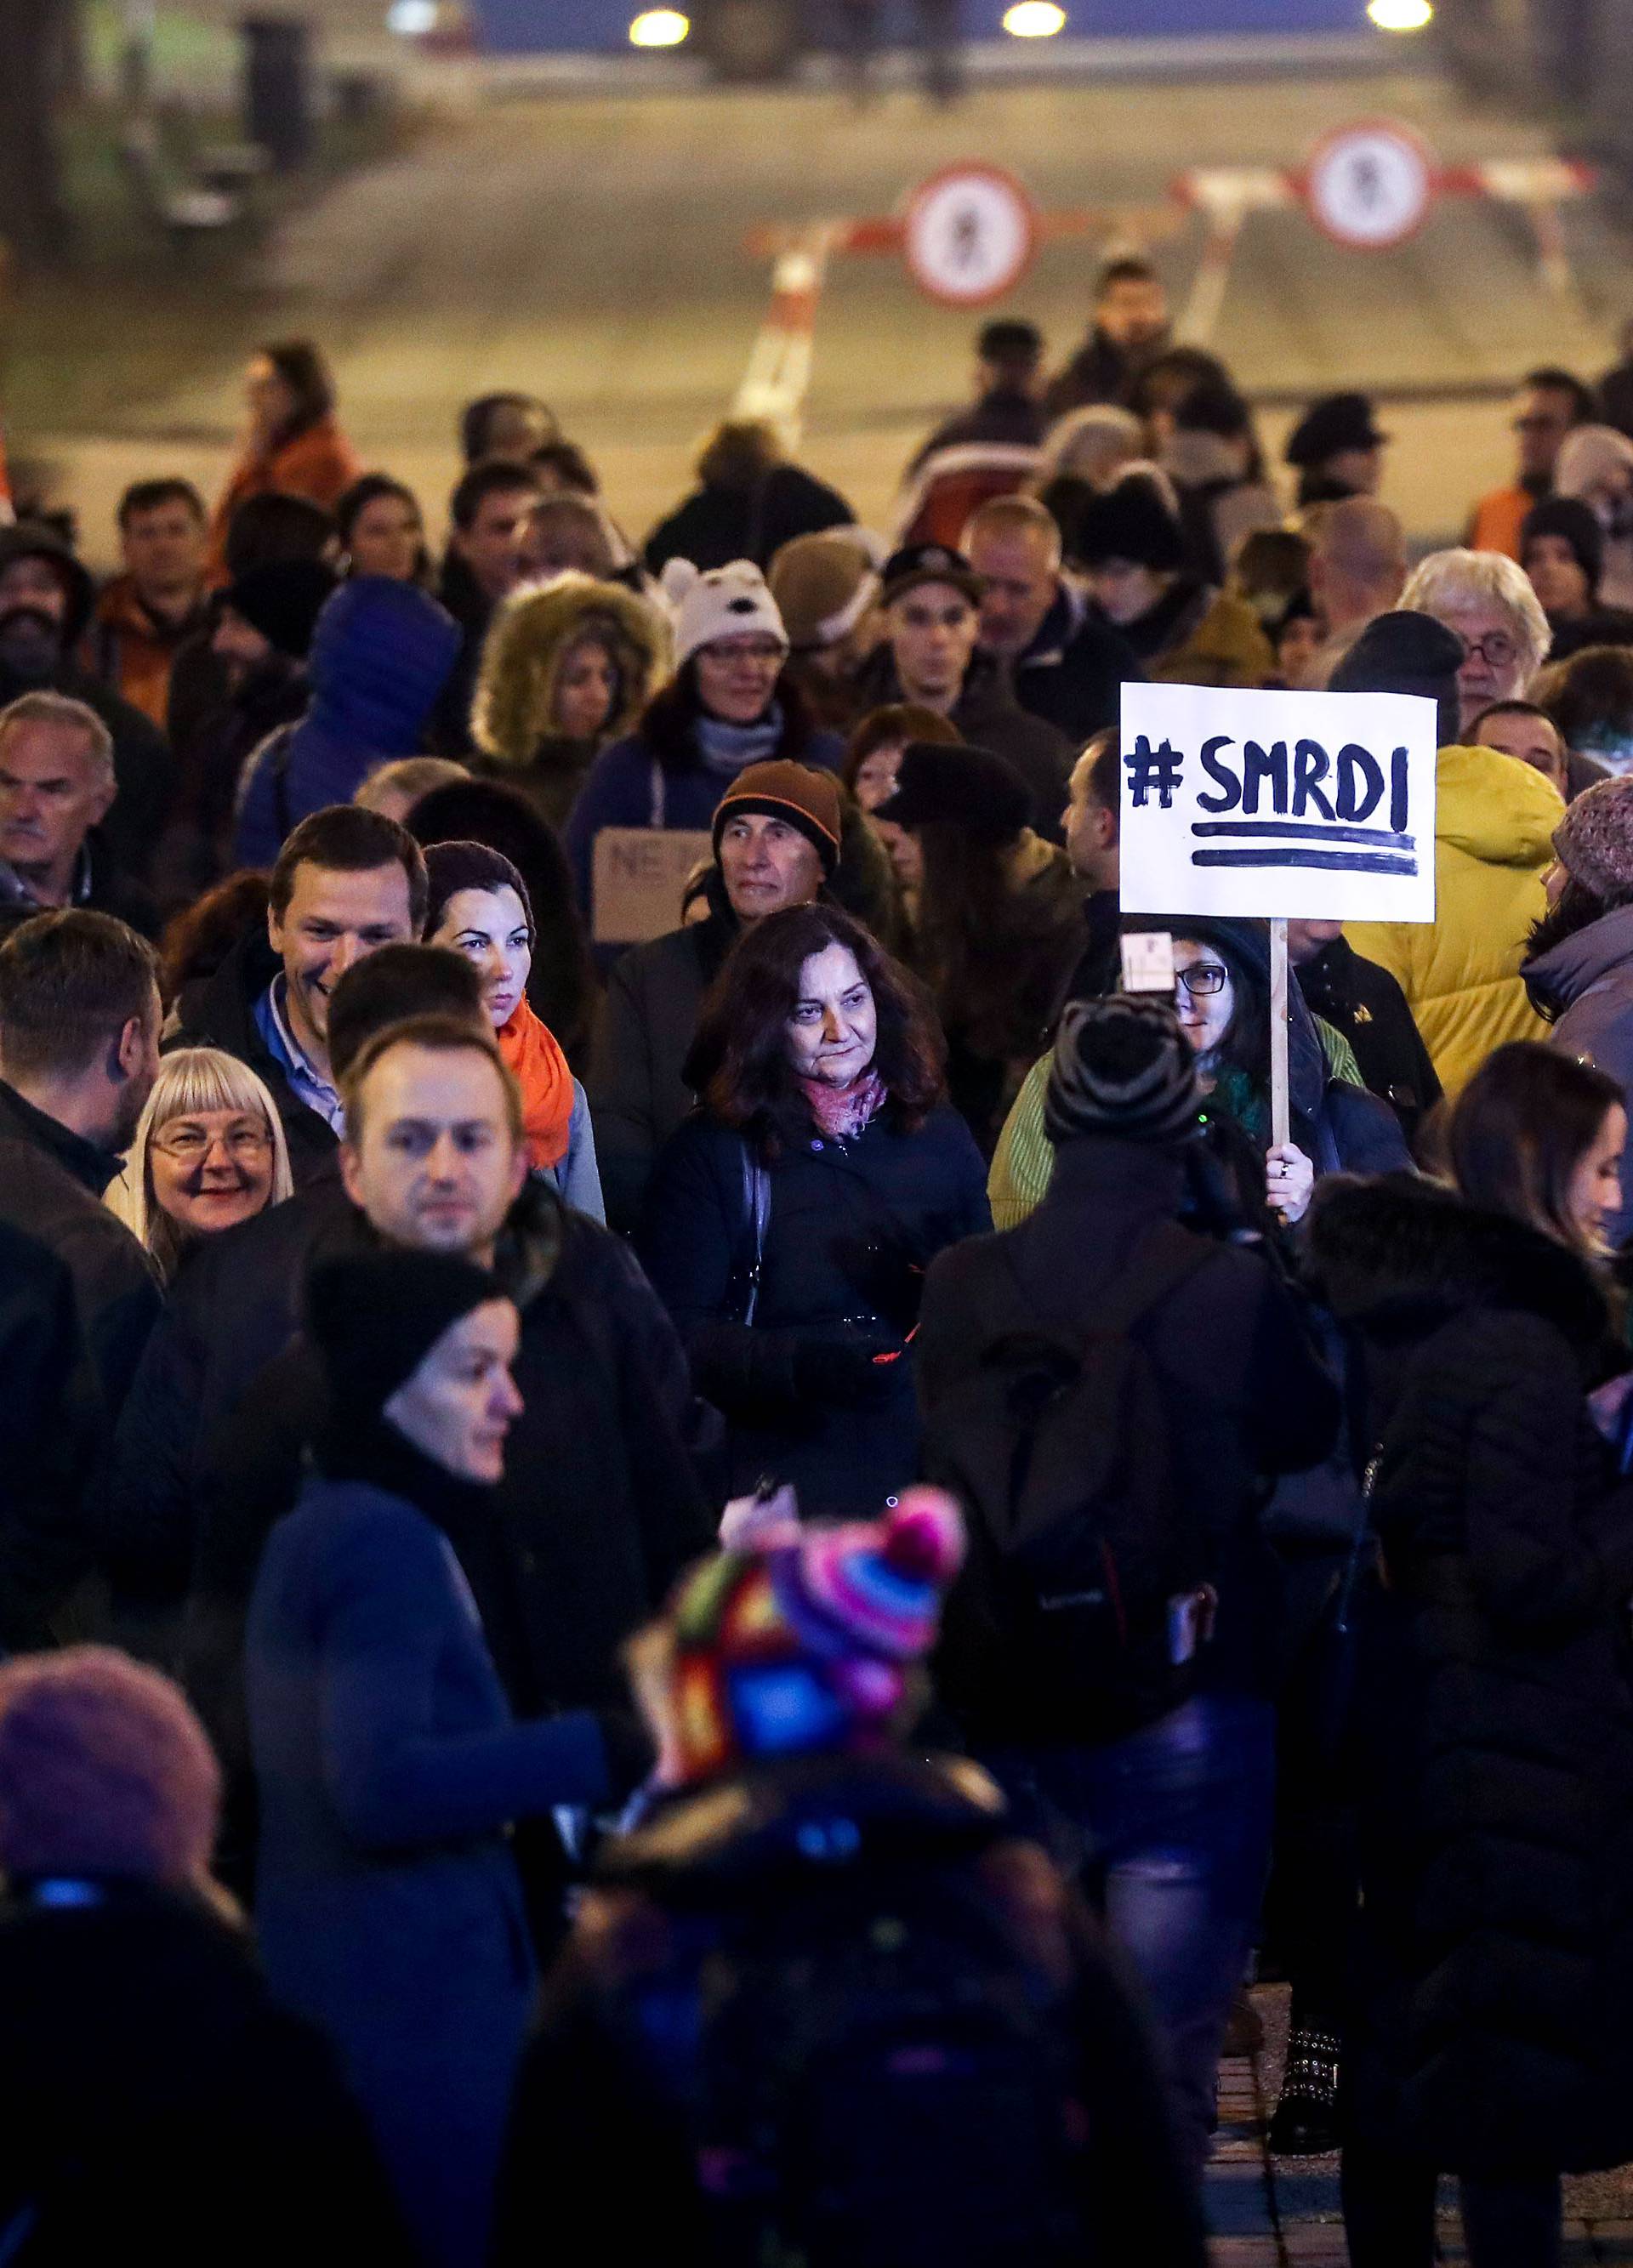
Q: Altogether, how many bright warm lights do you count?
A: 3